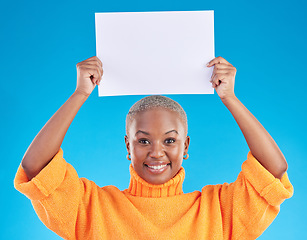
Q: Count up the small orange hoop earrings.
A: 2